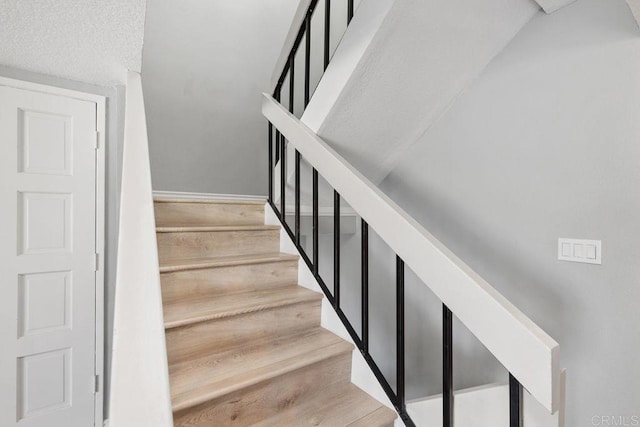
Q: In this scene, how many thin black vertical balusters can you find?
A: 14